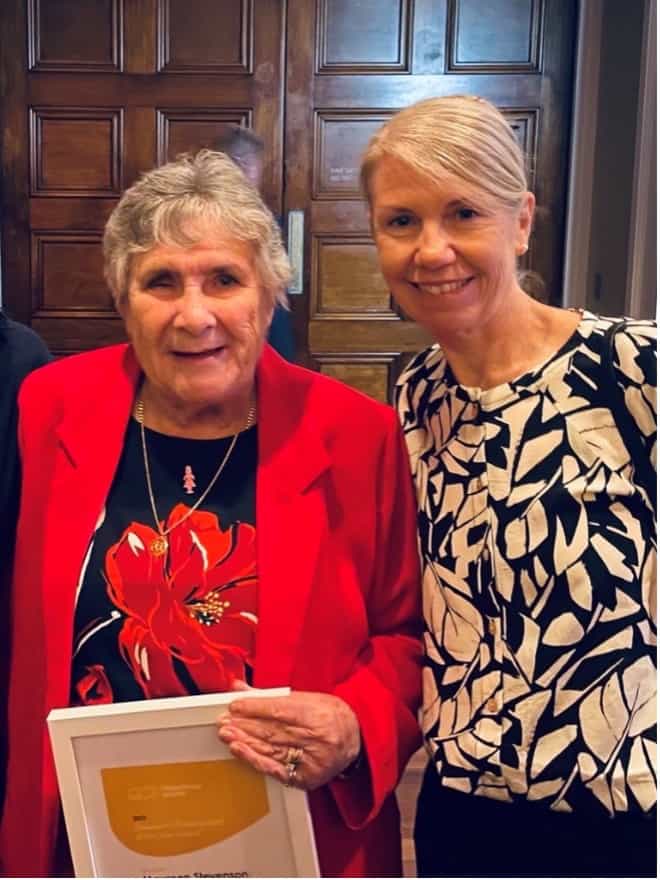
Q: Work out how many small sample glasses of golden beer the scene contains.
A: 0